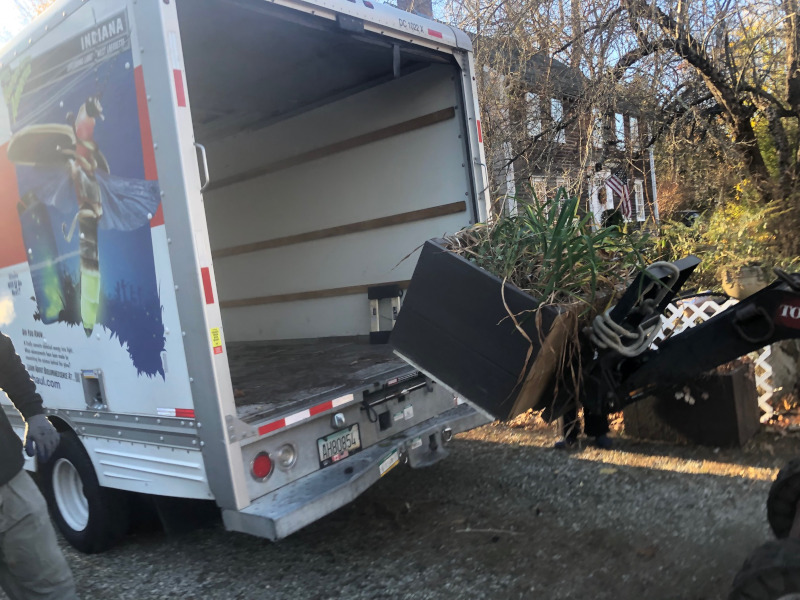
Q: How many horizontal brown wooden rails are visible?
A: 3